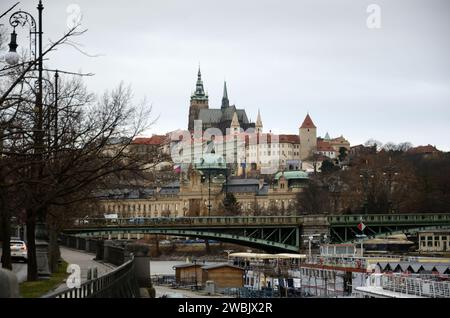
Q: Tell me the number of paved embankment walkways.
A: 1